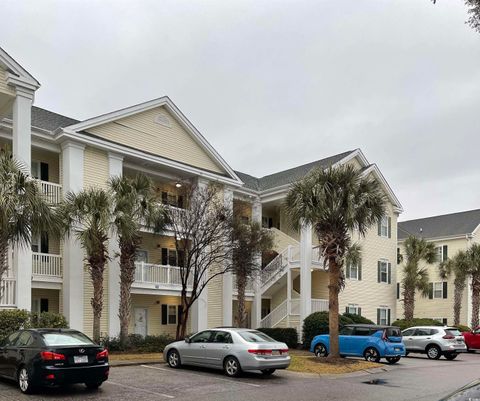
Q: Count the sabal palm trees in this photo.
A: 8